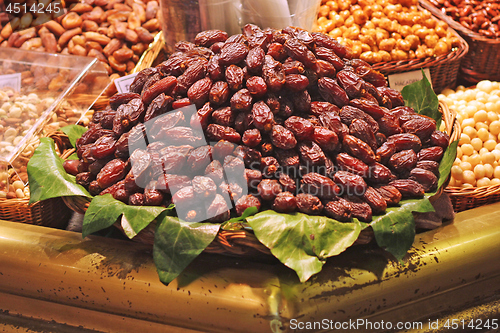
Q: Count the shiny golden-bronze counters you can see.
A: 1